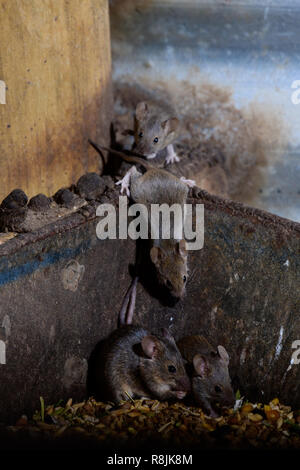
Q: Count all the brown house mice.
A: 4